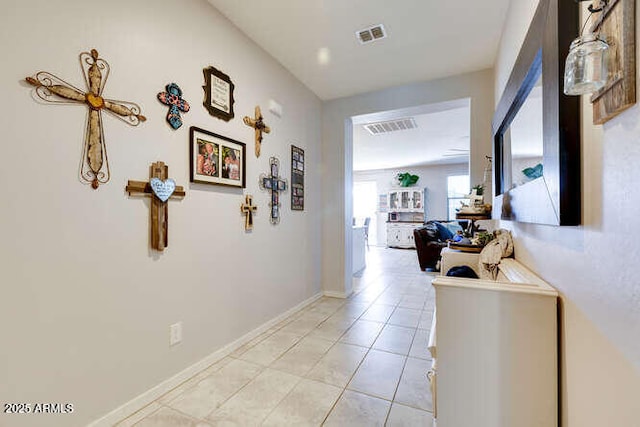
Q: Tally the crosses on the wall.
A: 6